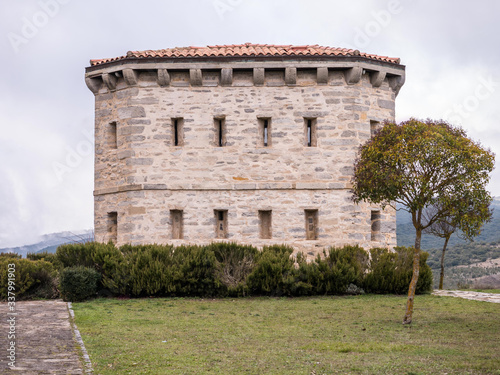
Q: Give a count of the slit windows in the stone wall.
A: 12